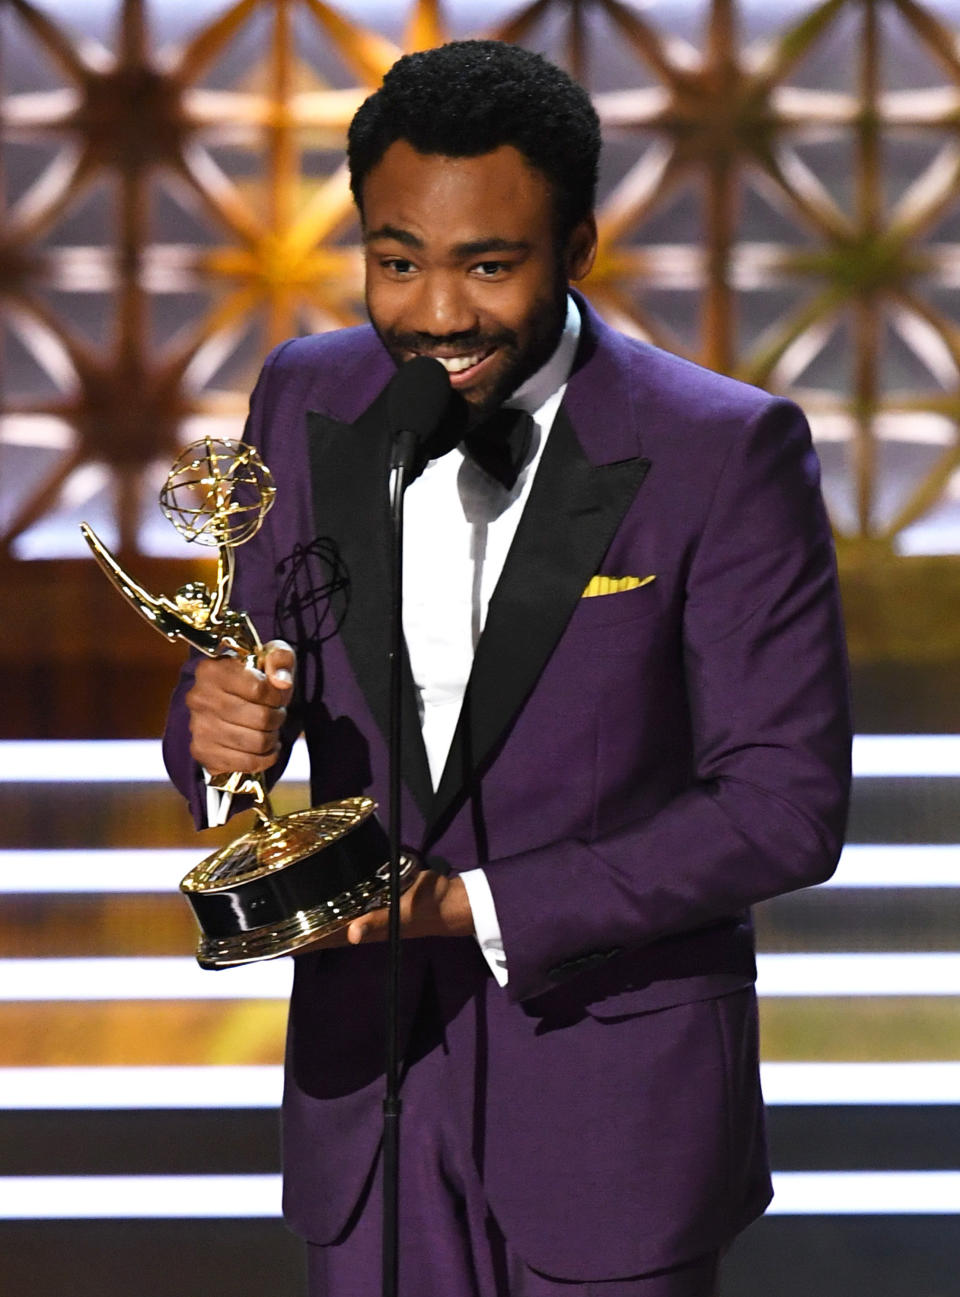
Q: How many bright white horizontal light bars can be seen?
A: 5